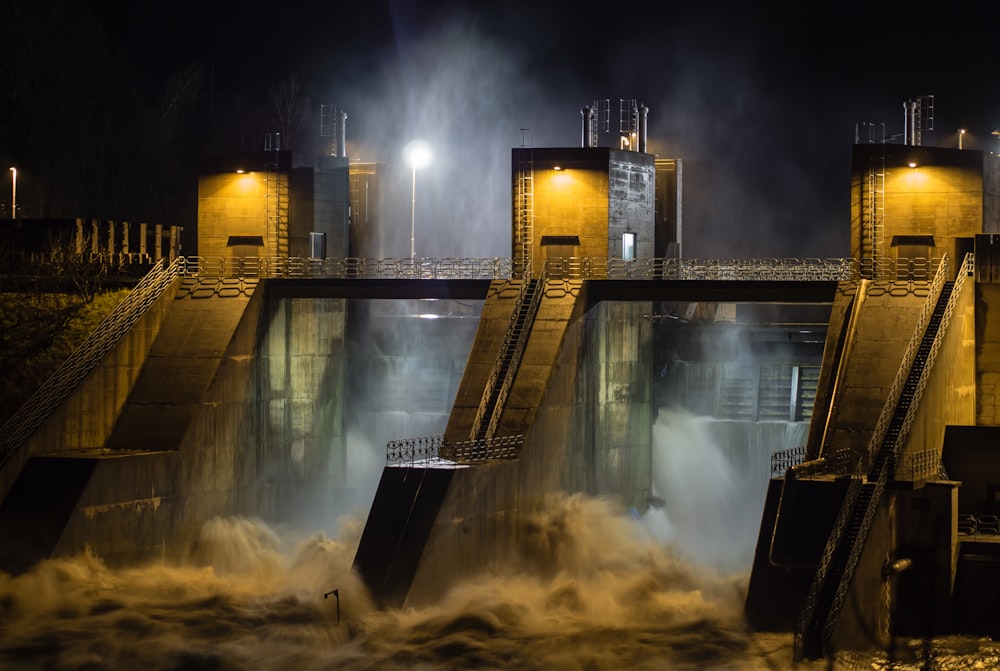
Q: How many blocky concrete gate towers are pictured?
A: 3